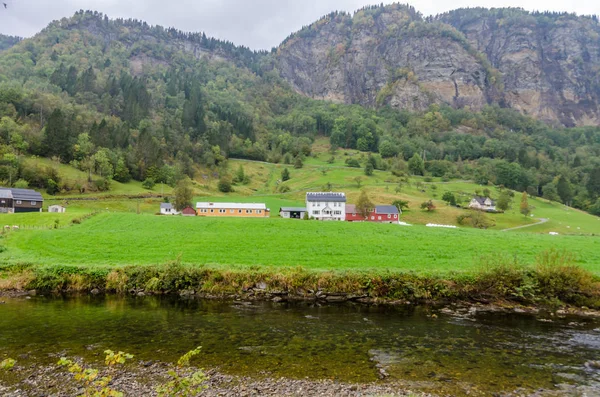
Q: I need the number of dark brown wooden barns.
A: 1